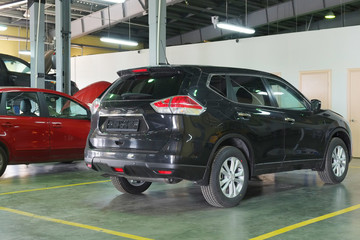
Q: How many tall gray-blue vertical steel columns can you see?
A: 3